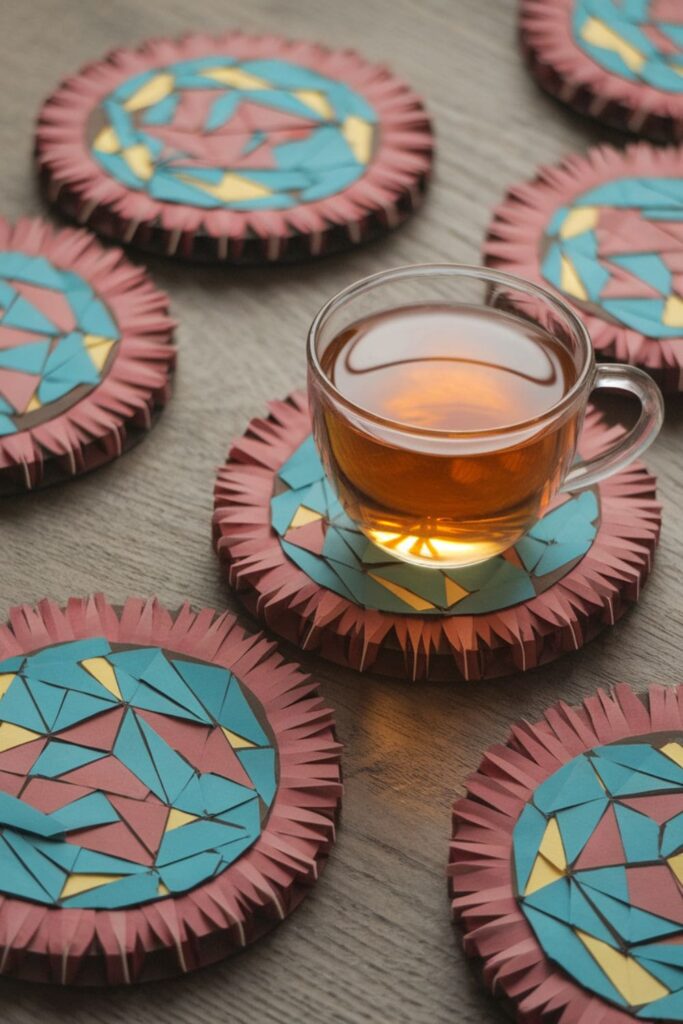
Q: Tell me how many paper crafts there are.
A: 7